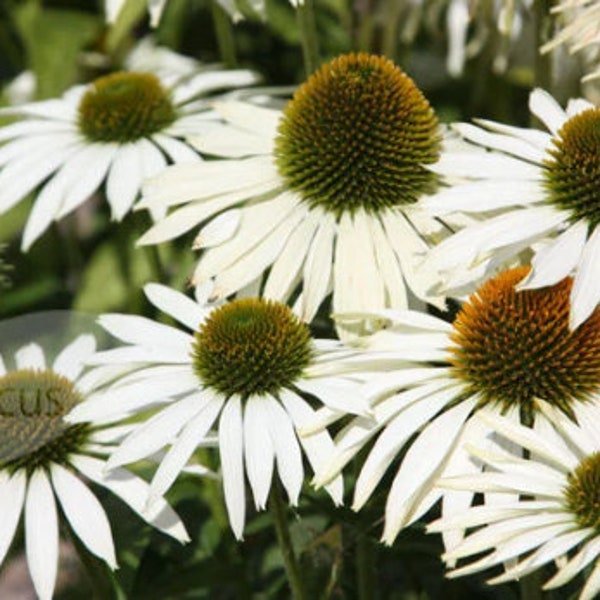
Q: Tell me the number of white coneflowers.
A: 7